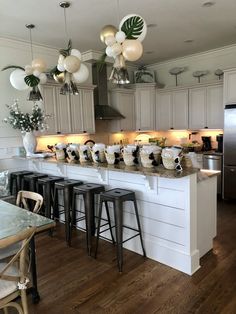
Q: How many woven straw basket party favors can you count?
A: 8